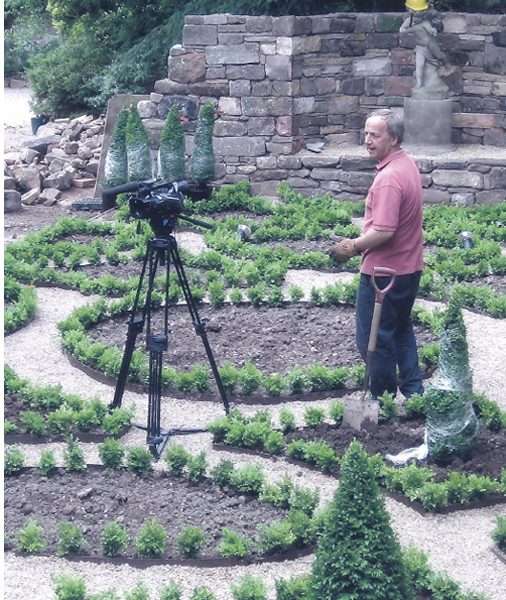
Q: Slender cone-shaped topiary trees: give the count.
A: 6